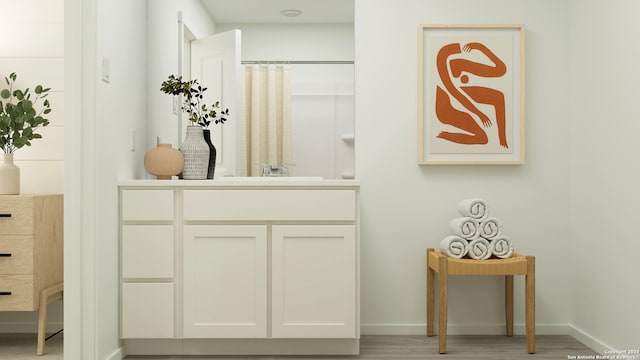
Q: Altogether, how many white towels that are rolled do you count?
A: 6